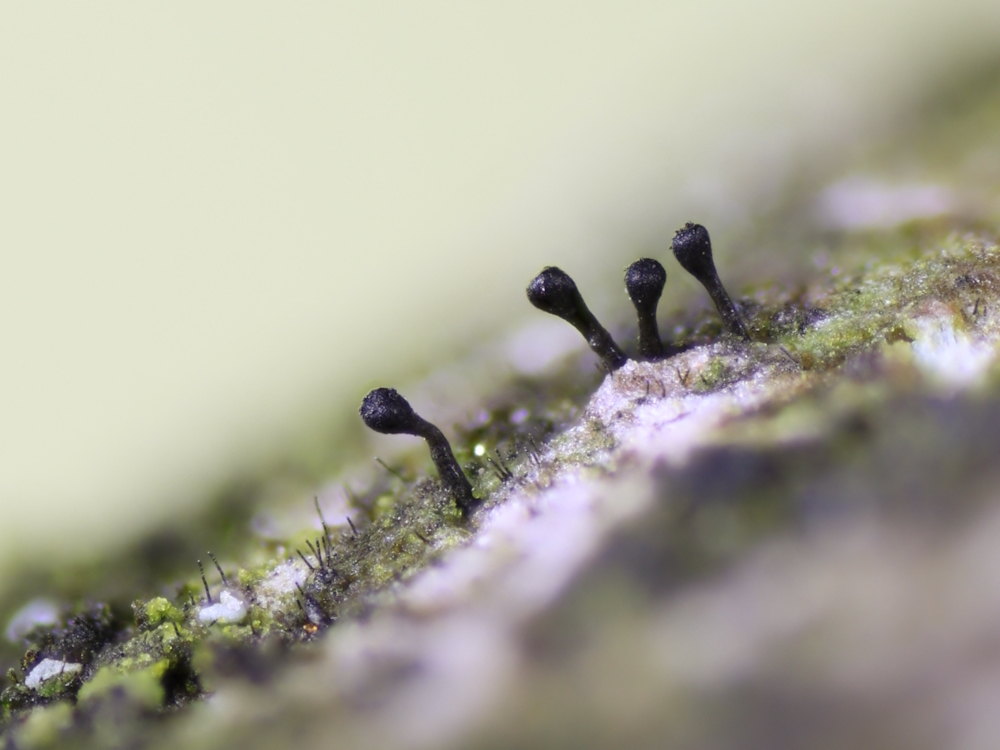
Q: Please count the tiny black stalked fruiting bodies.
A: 4